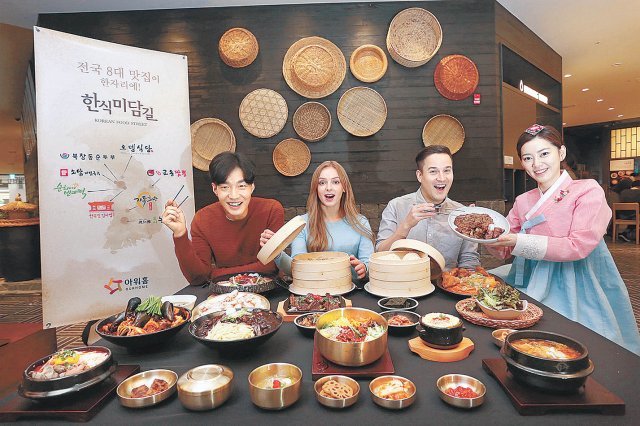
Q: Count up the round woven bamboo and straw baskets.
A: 11